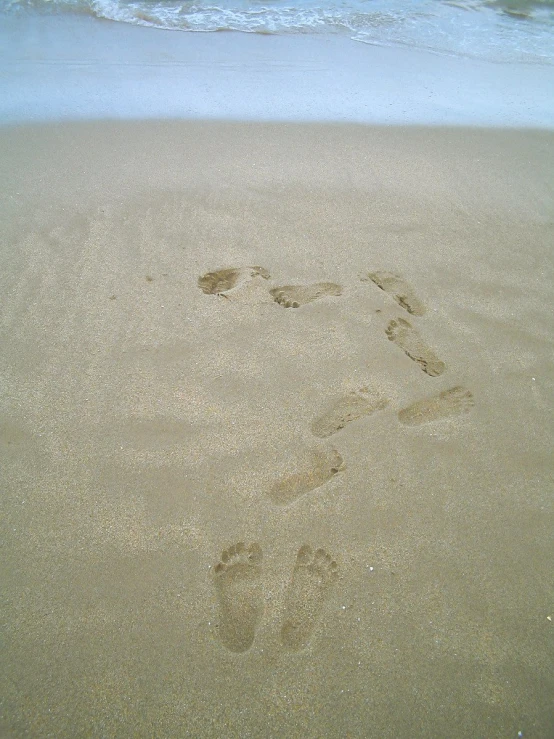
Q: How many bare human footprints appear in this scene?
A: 9